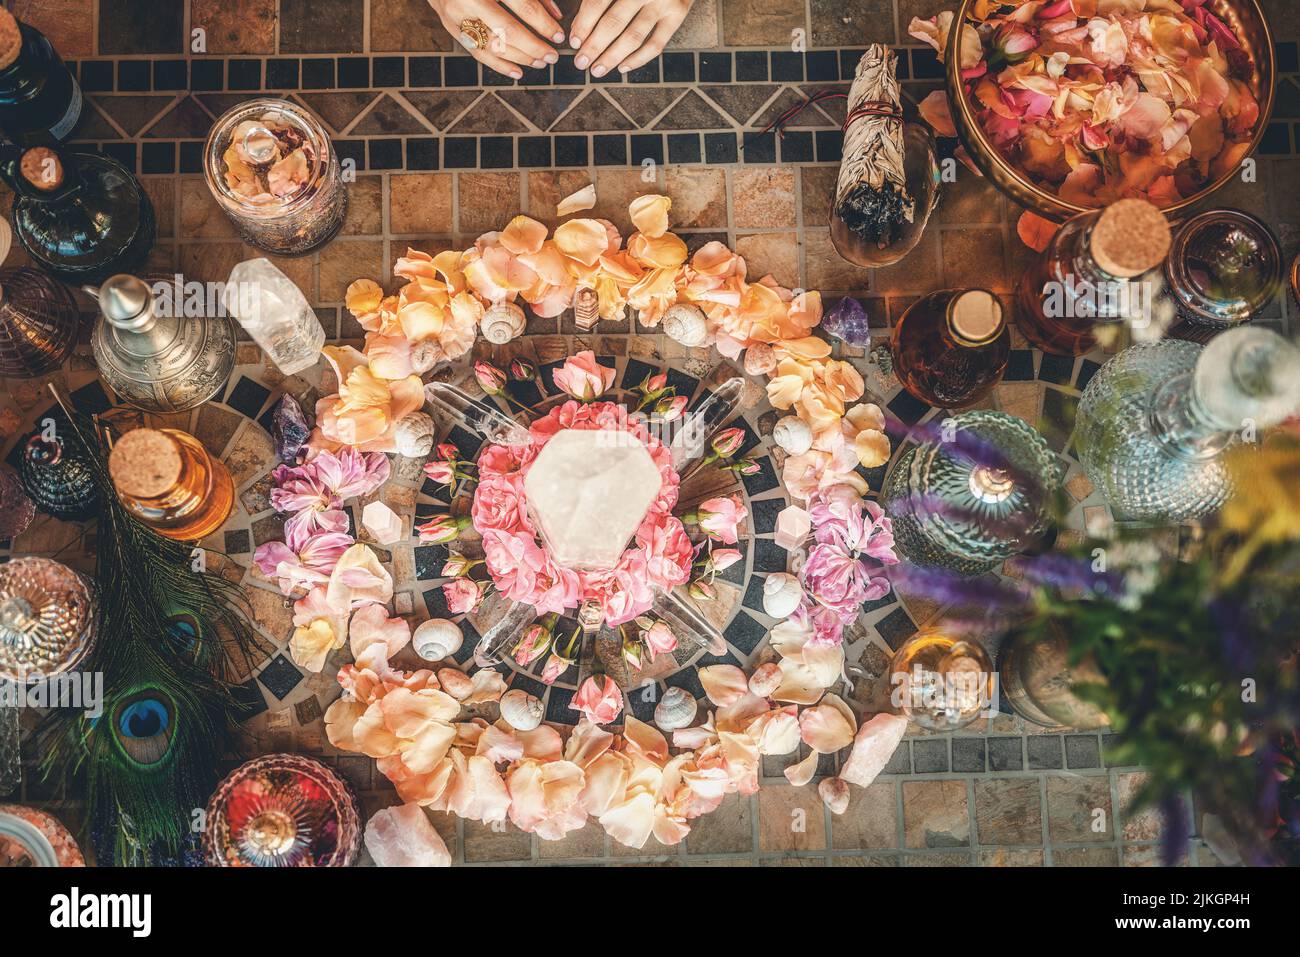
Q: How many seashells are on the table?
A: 8